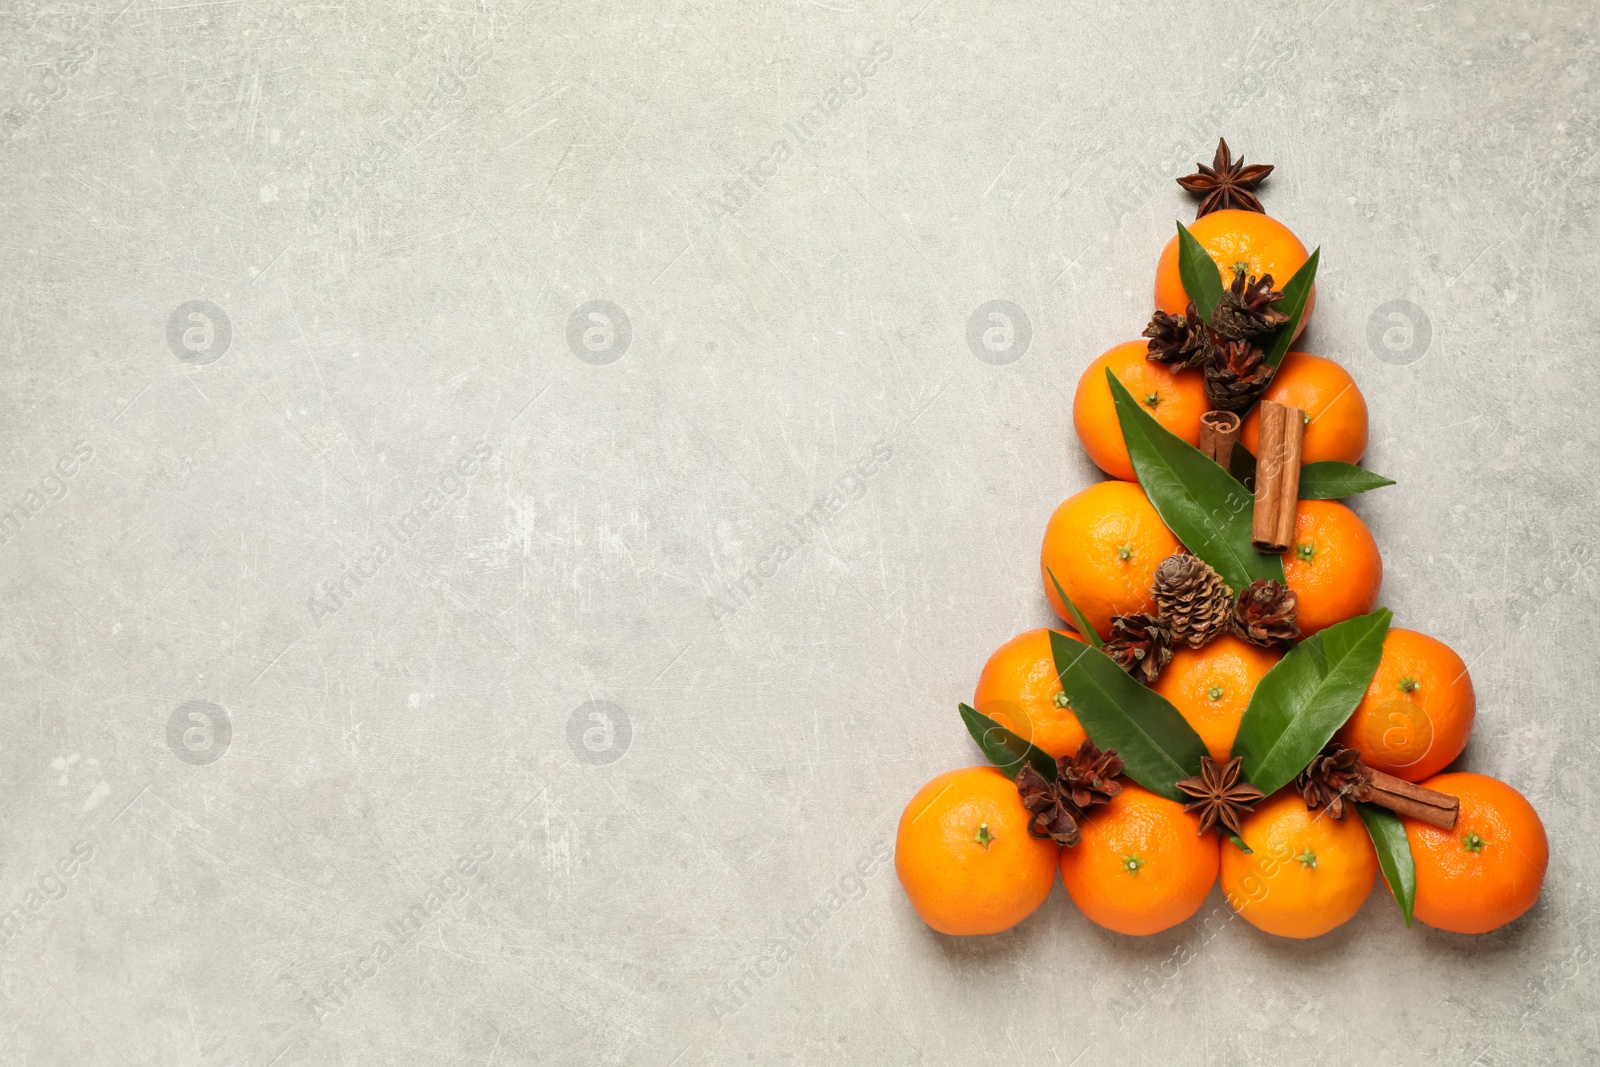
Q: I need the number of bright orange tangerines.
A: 12